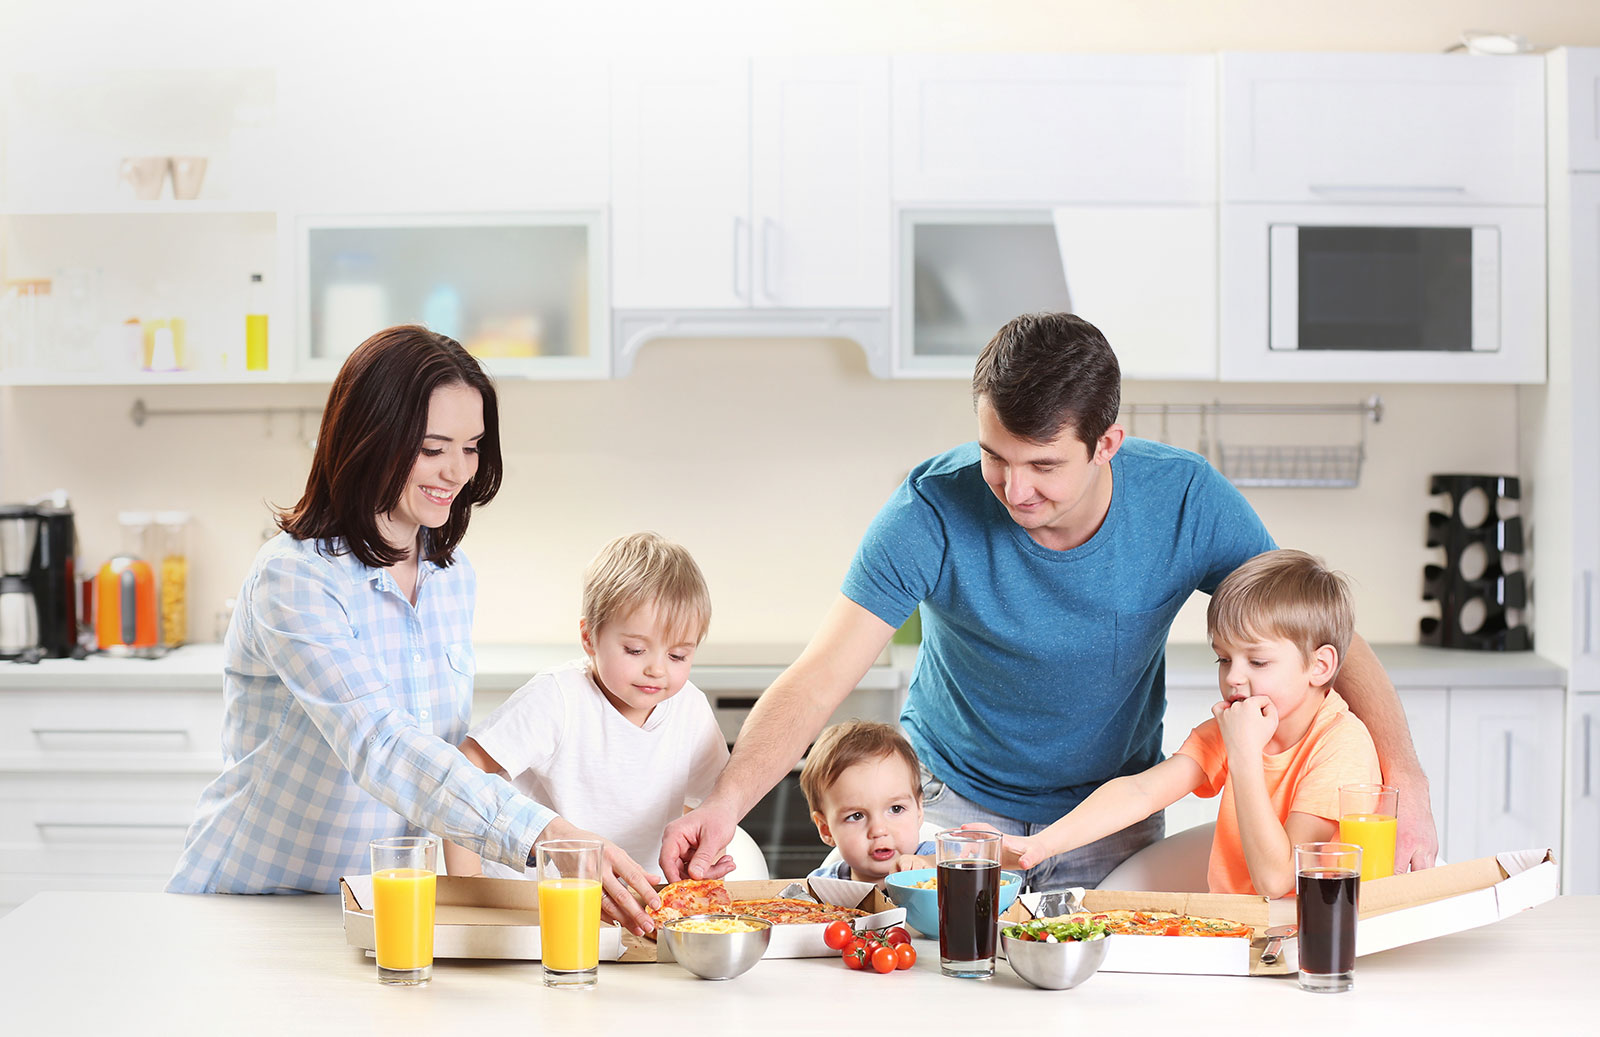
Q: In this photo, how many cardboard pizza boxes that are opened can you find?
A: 2